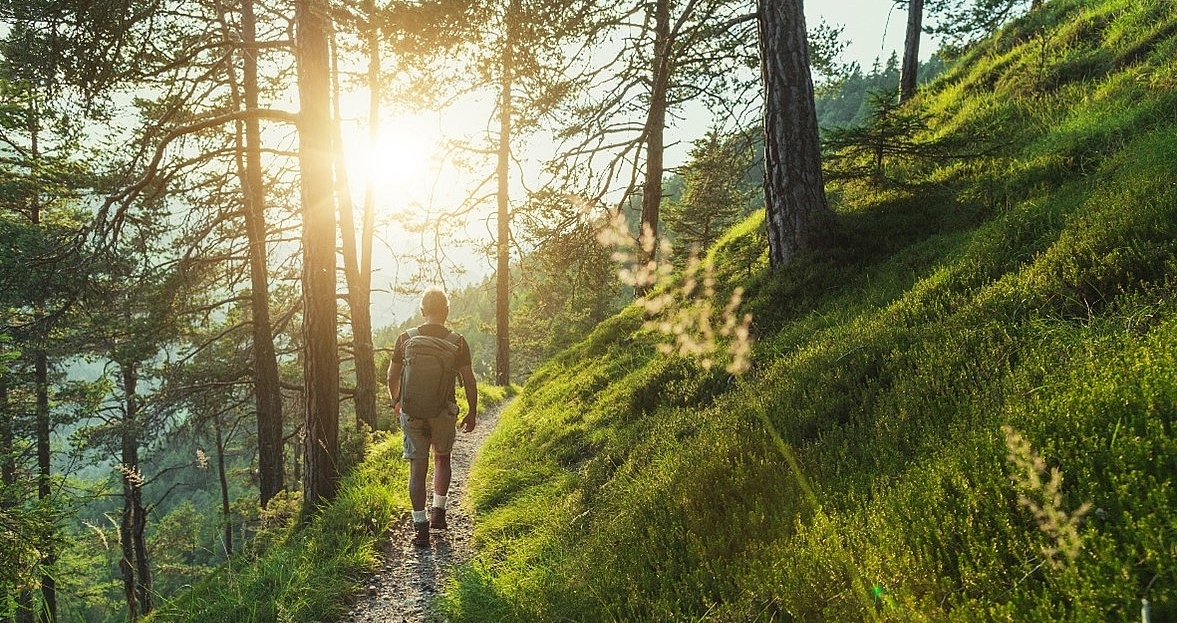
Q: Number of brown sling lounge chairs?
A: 0